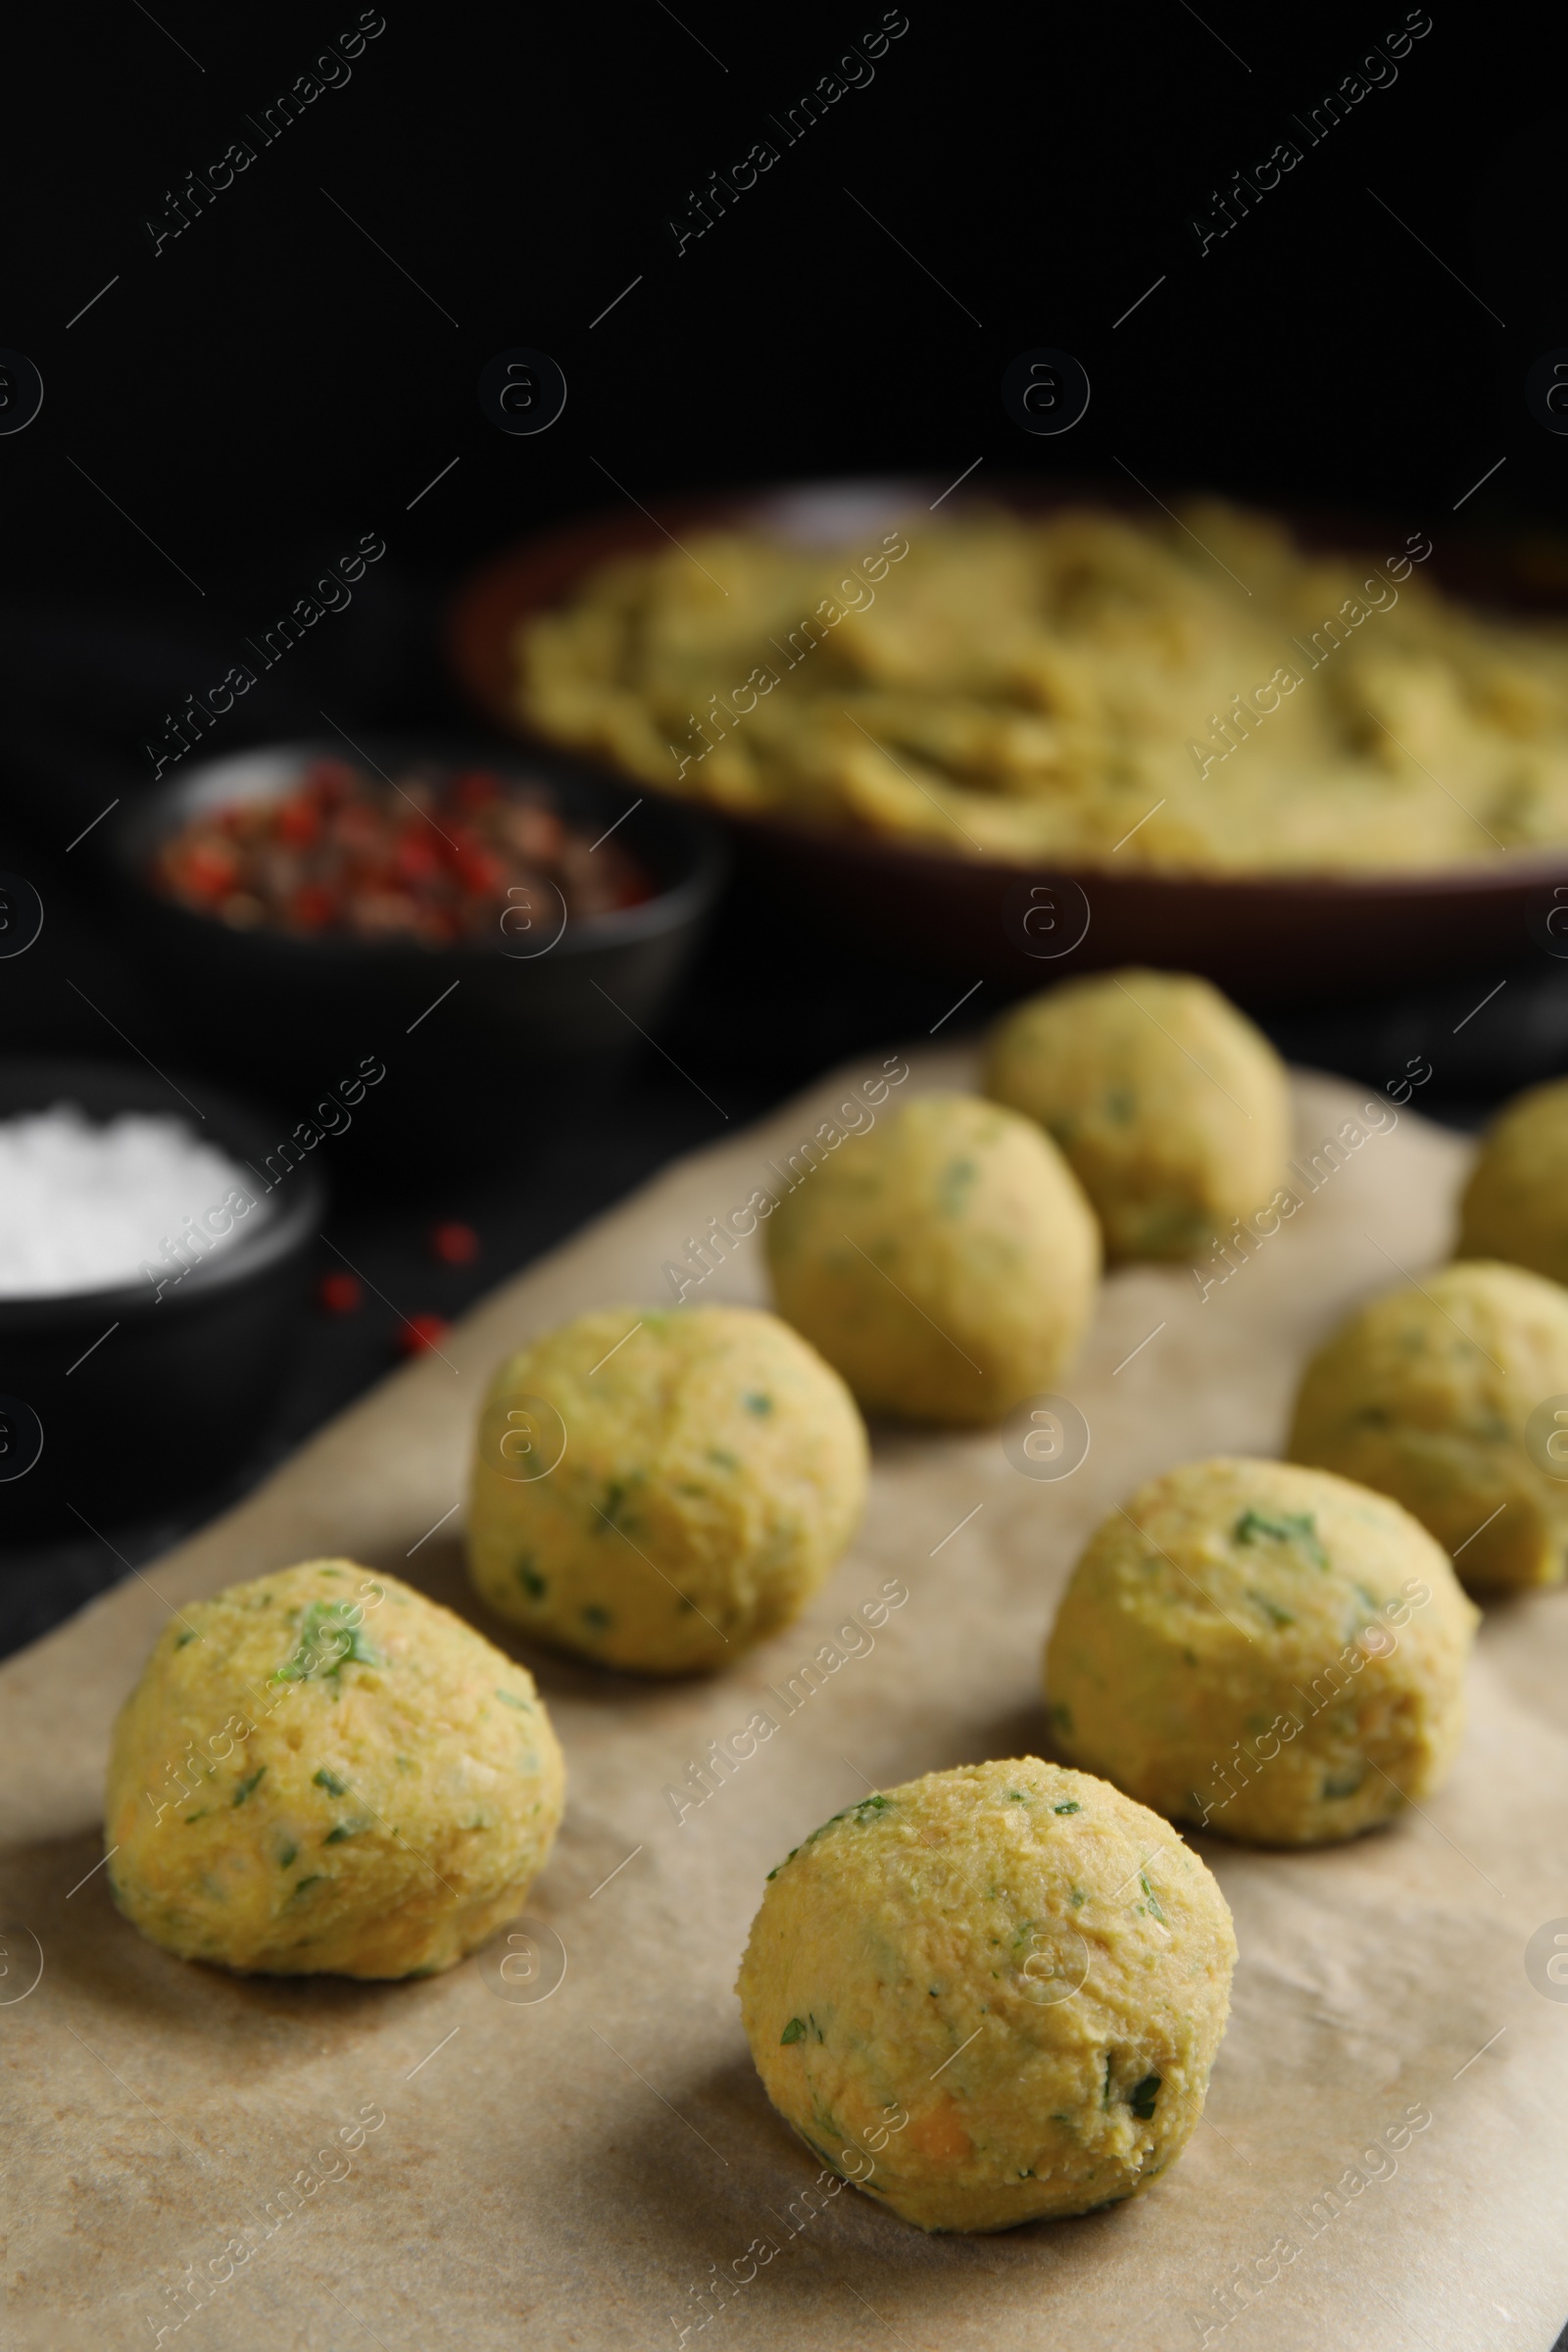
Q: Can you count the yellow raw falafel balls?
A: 8